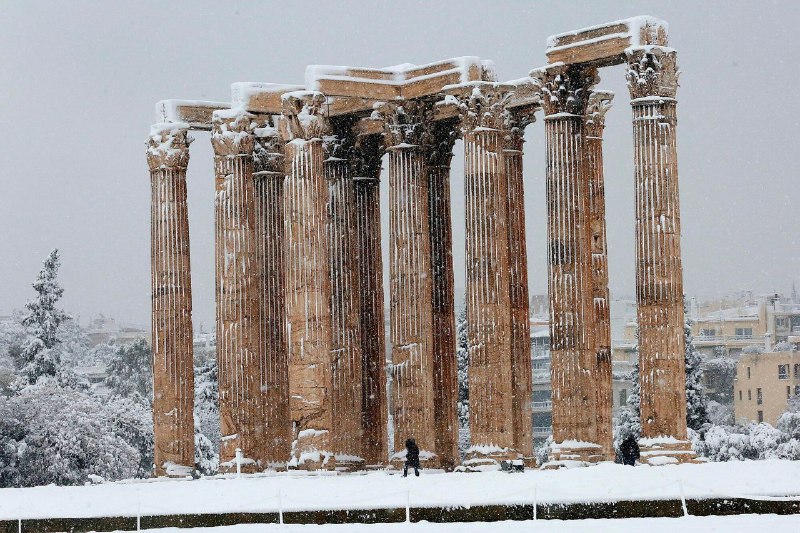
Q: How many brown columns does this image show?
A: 13